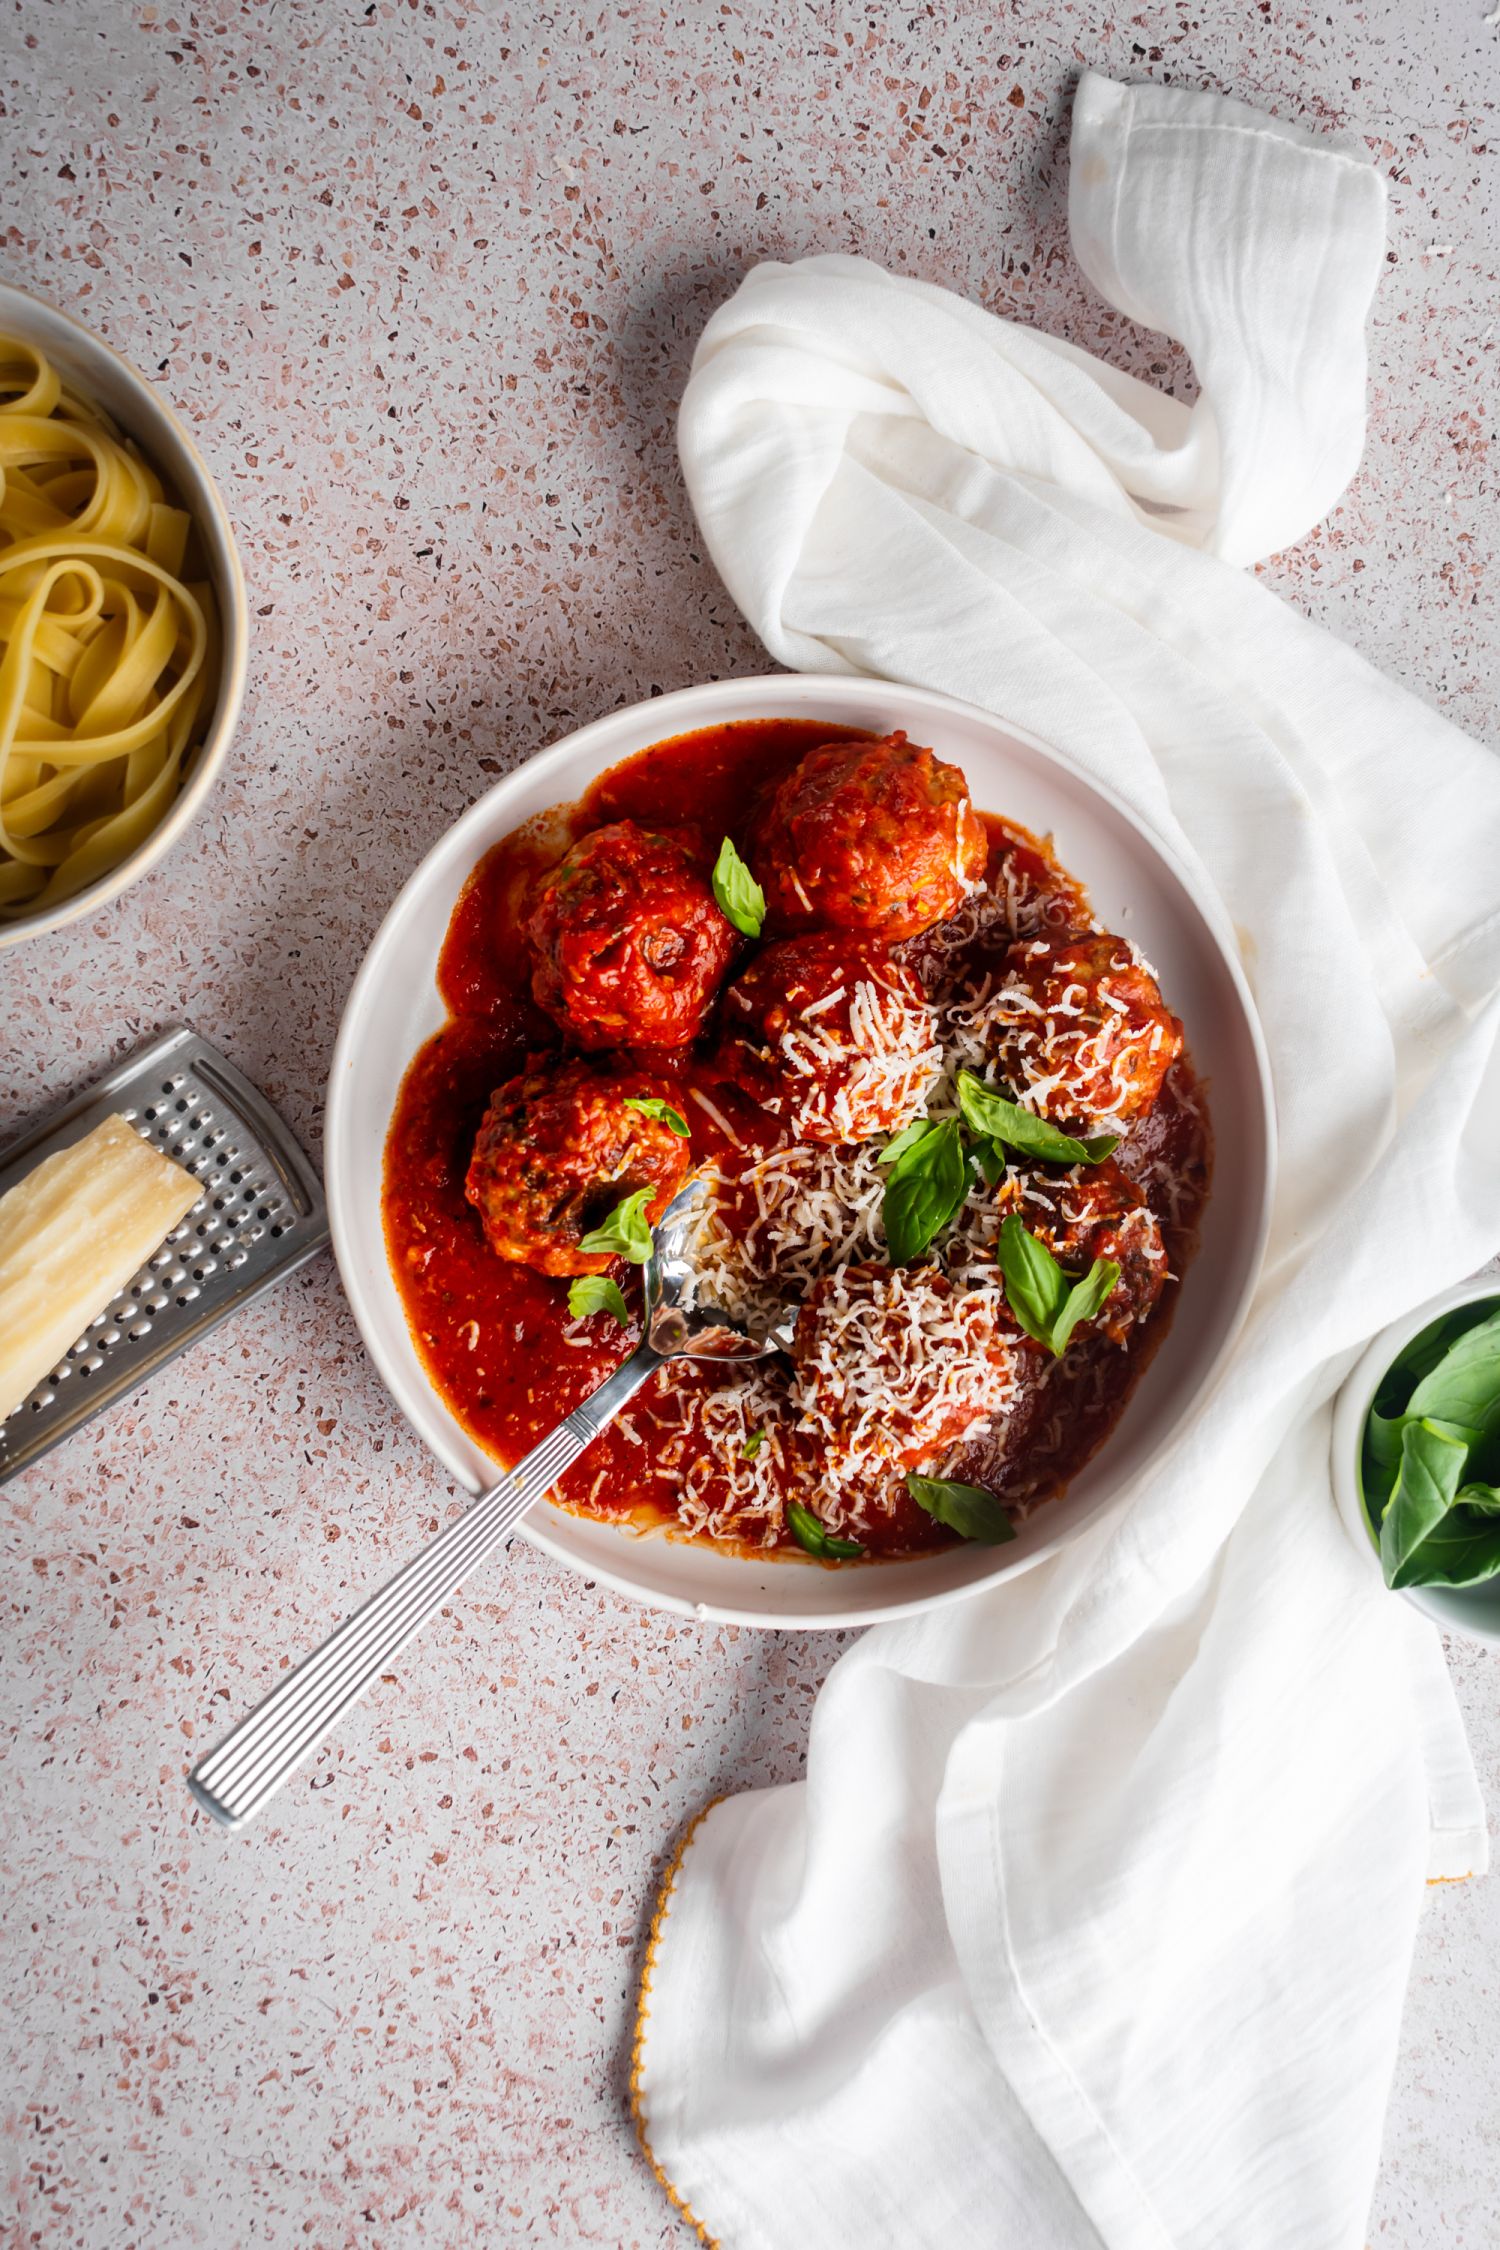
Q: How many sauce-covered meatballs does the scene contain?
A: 7